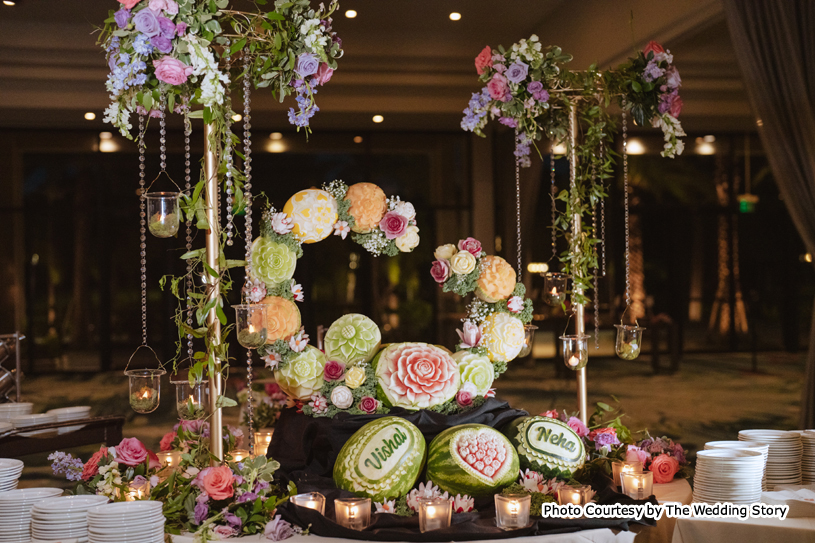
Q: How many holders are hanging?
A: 8